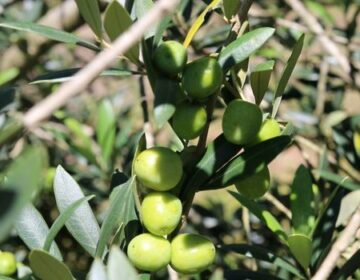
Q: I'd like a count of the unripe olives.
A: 11